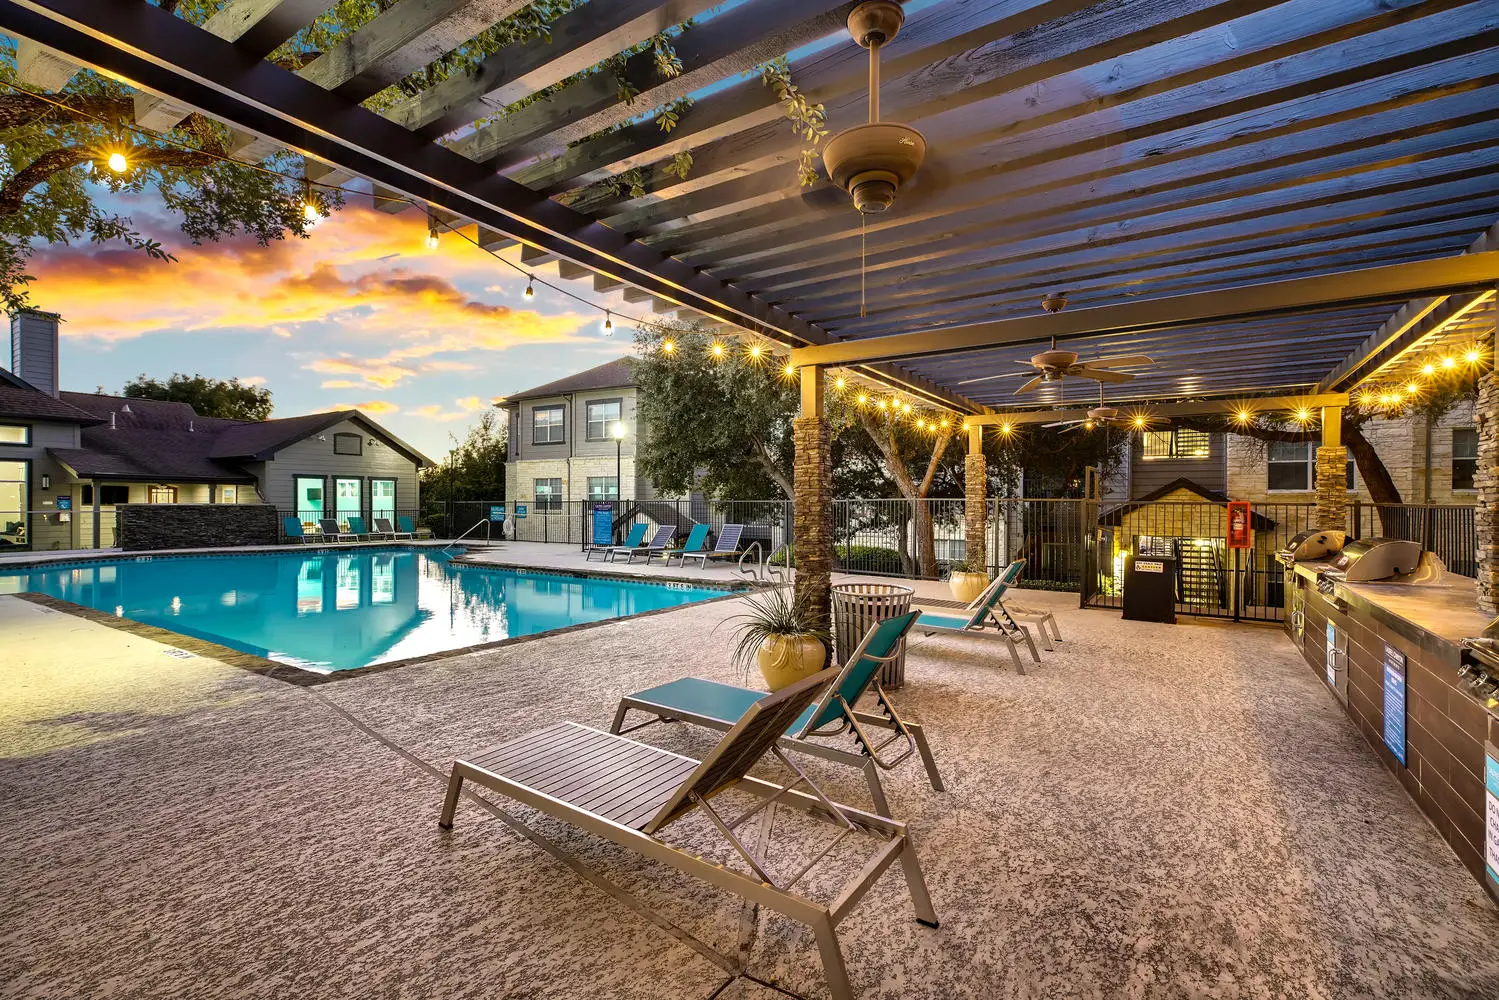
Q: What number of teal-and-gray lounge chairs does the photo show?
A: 7